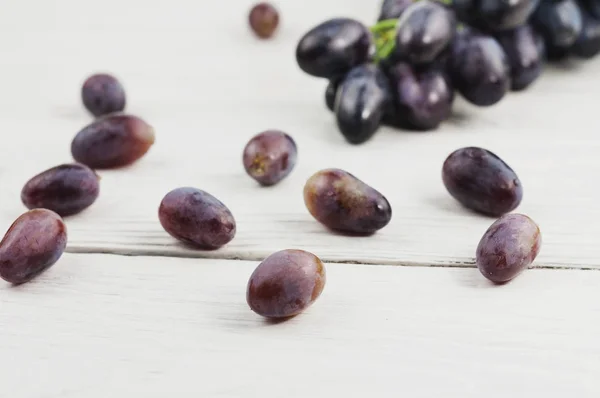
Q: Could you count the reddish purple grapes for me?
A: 11